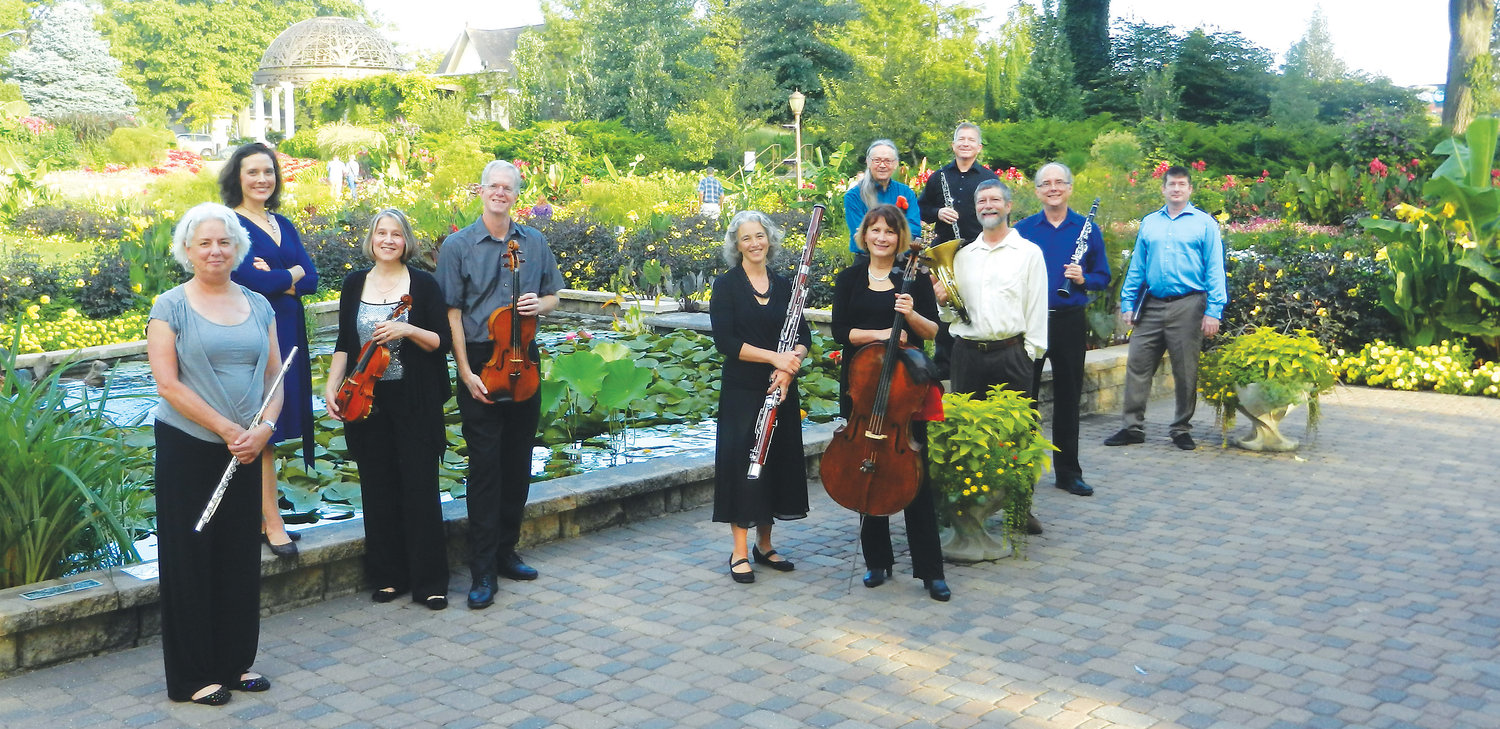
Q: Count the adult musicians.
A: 11